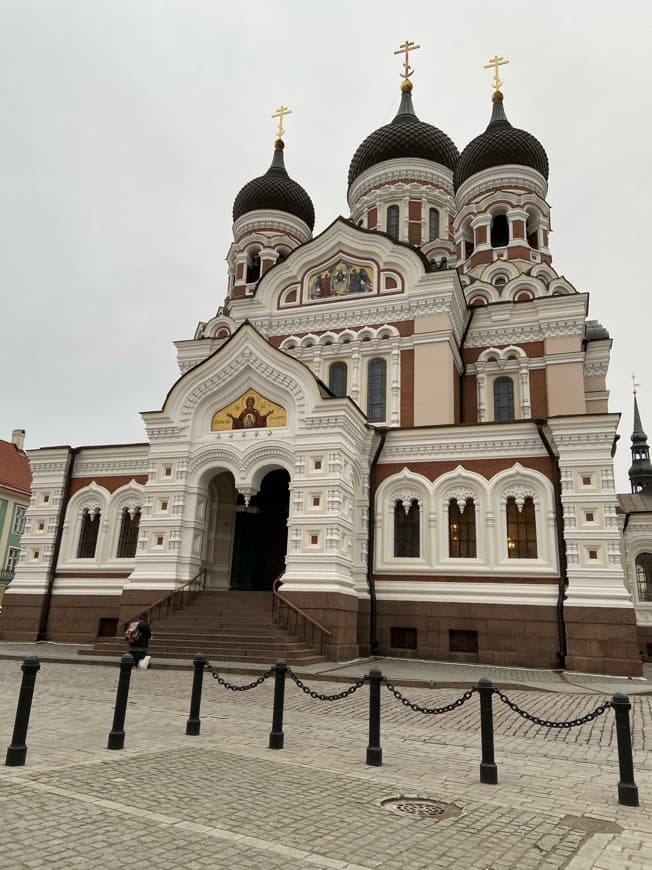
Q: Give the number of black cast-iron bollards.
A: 7